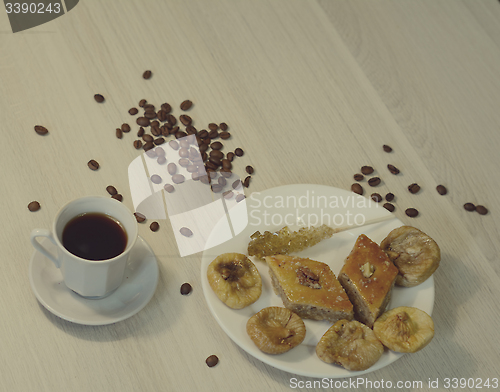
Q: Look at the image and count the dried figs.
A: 5